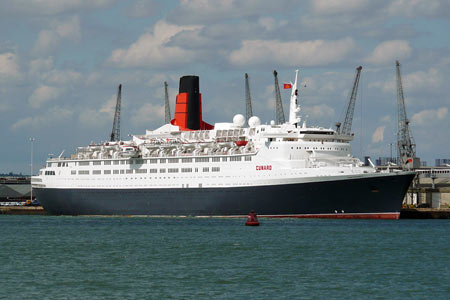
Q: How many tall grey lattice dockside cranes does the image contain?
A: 6